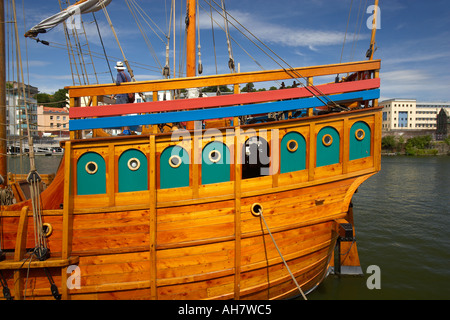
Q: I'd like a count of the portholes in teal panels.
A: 7